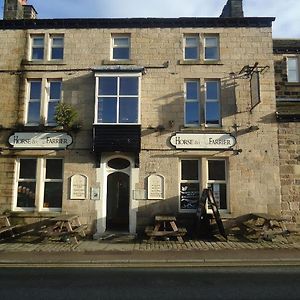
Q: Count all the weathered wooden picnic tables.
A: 4